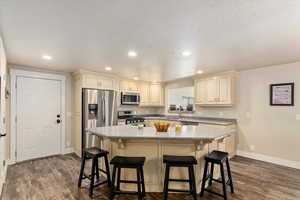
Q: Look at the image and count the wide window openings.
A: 1